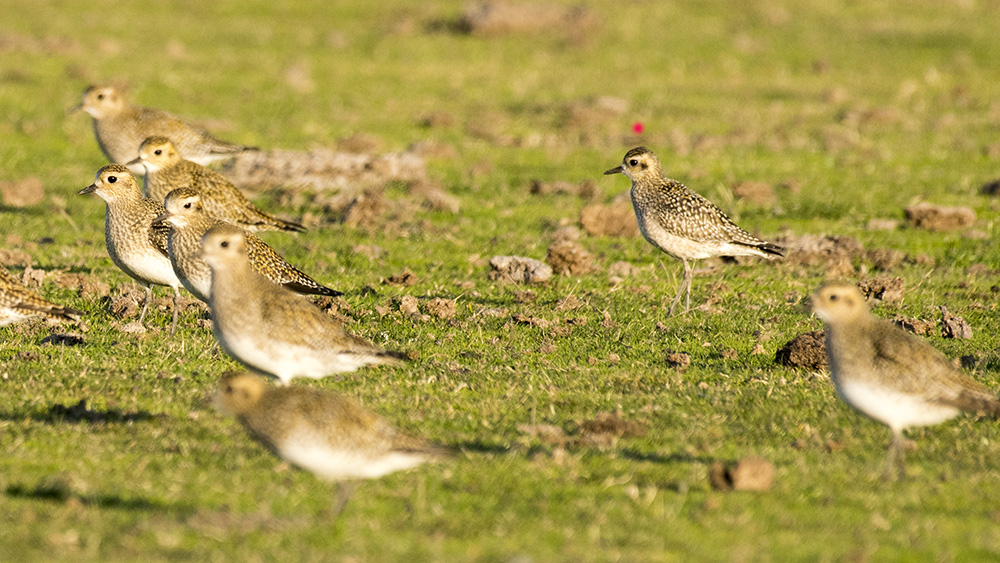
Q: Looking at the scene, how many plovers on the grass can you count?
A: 9